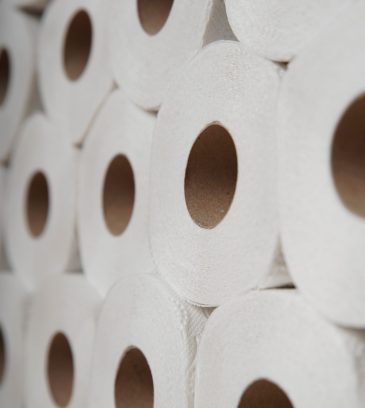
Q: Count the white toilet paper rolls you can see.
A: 12